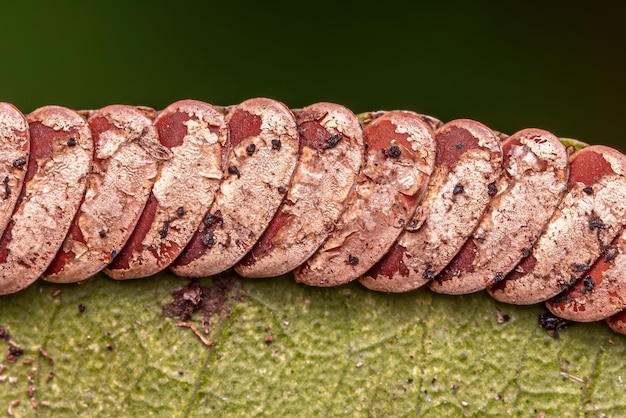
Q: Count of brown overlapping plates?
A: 12